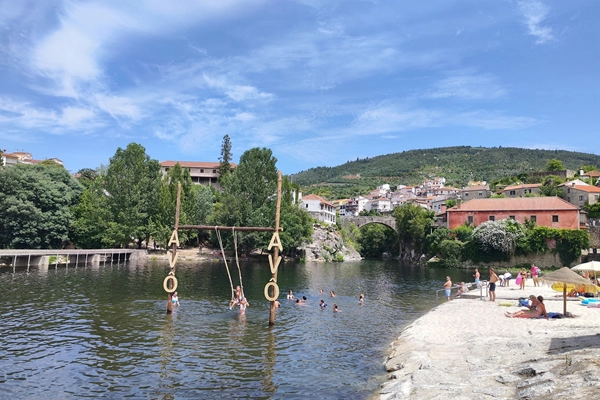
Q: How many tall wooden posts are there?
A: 2